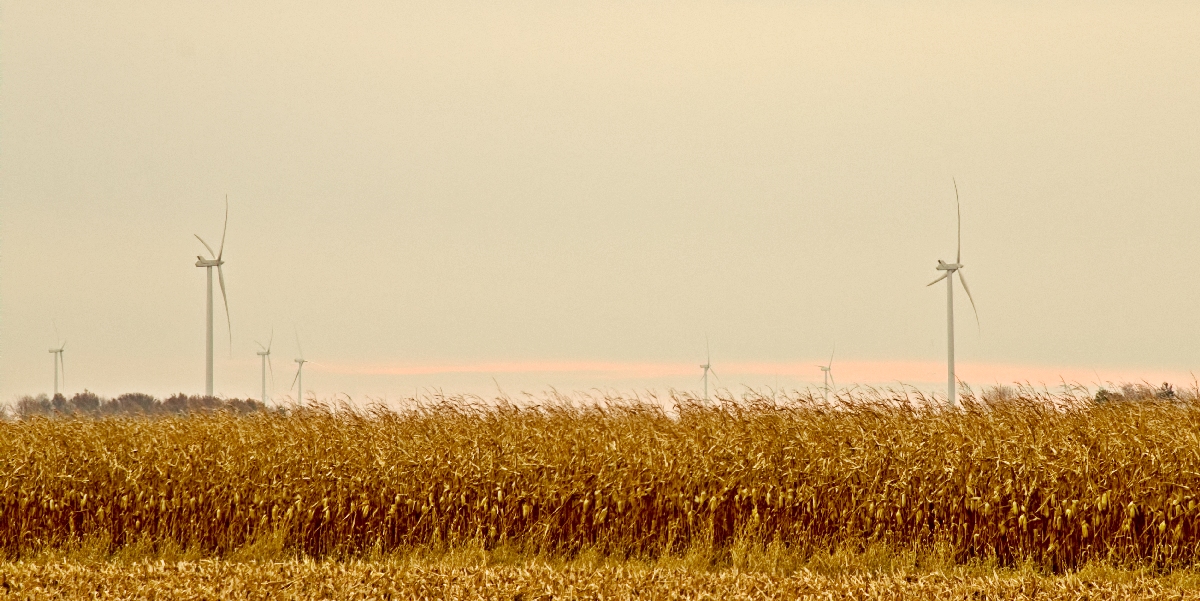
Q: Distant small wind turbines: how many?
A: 5